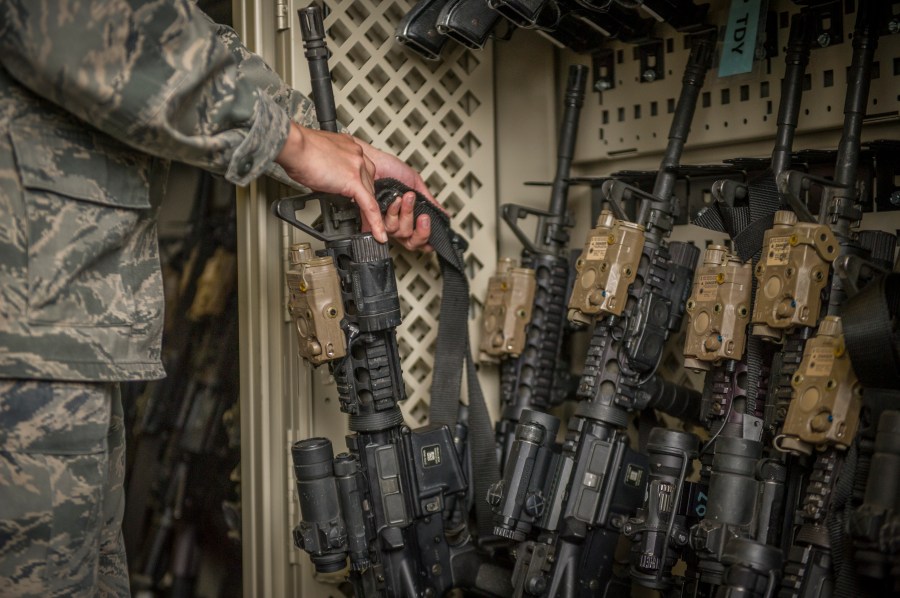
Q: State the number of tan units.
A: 6